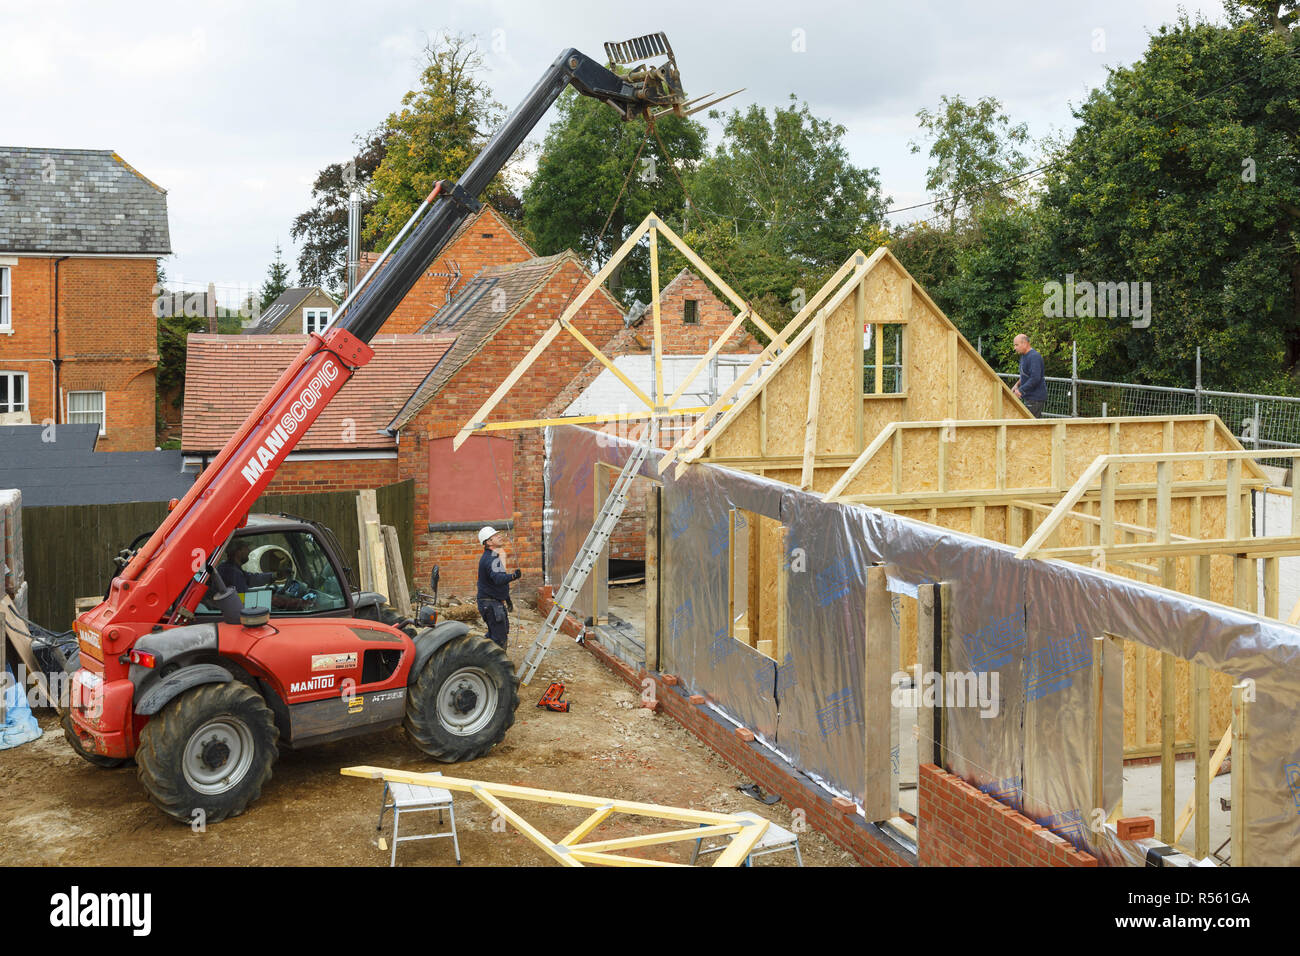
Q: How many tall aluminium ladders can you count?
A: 1